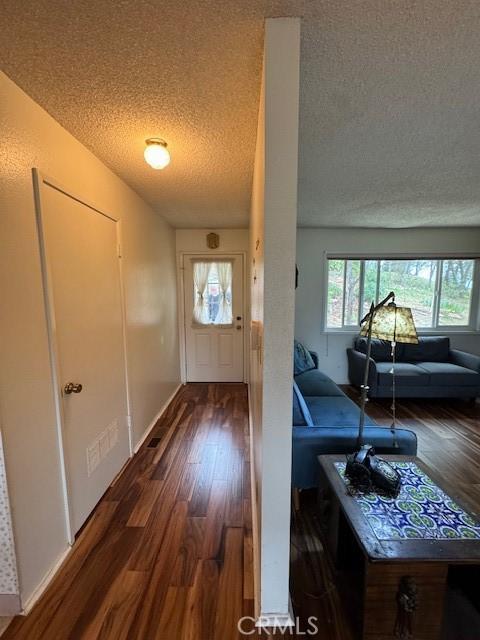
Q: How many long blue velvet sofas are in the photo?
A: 1